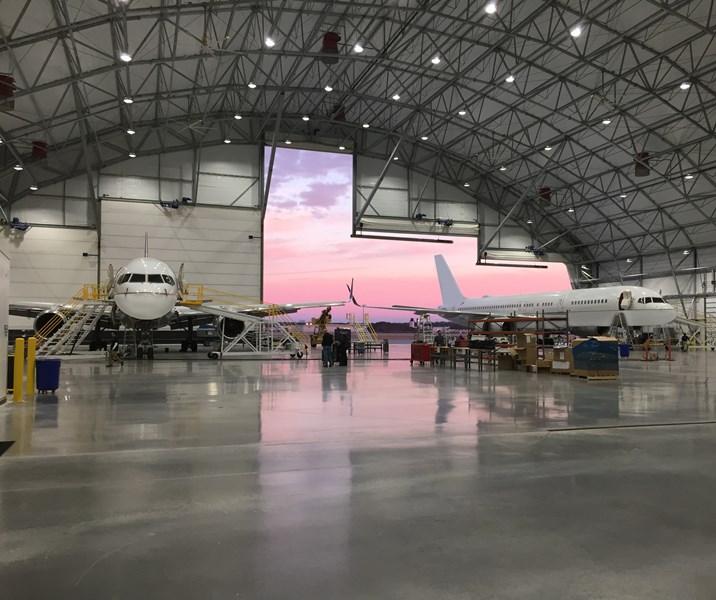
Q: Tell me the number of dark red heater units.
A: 6